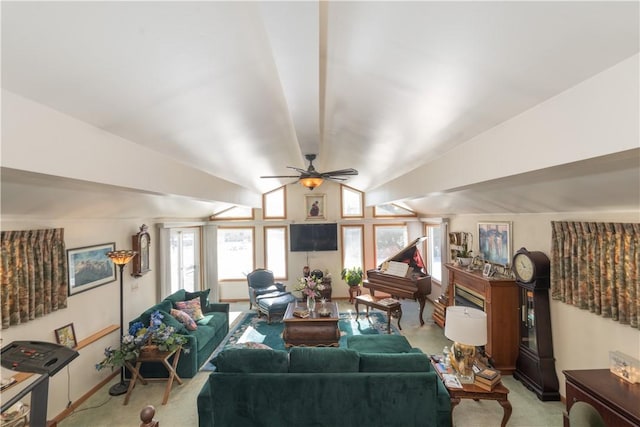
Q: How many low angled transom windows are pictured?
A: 2